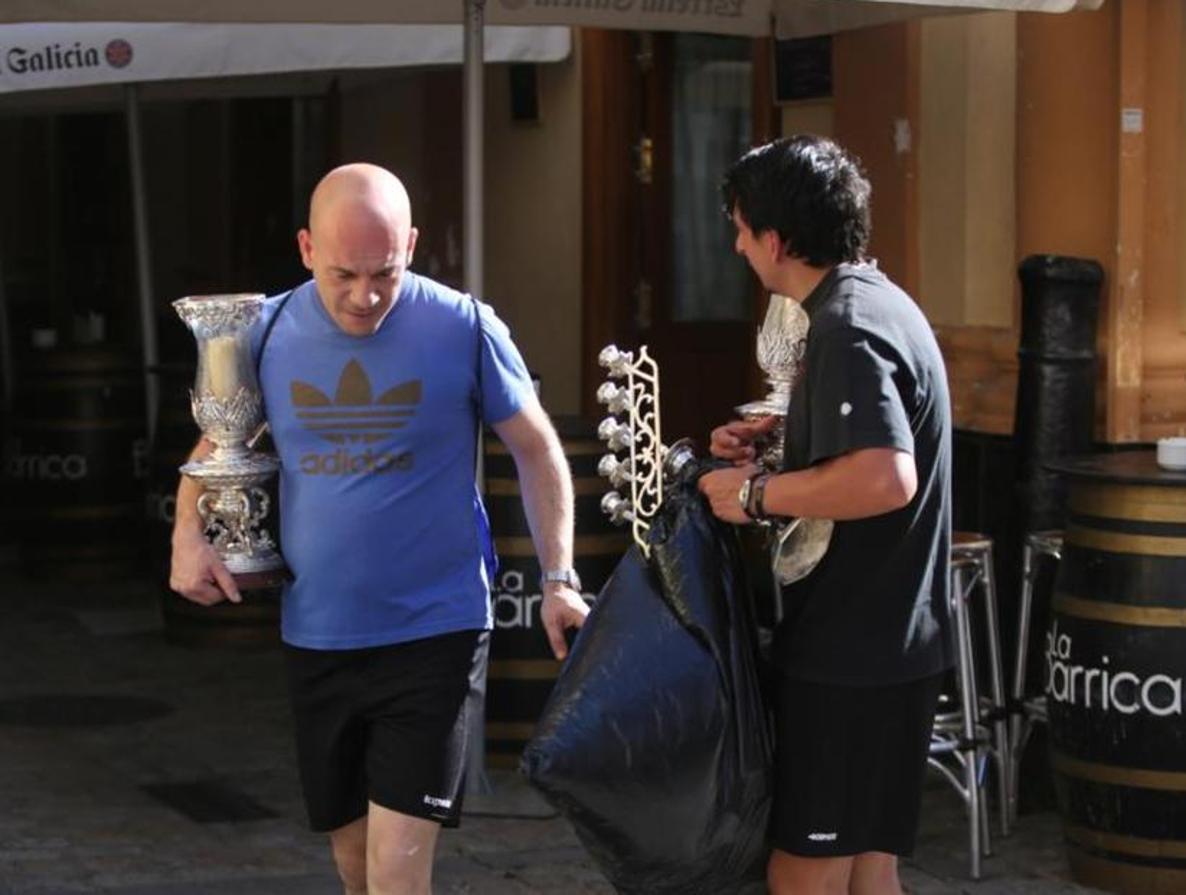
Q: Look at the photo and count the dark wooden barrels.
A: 4